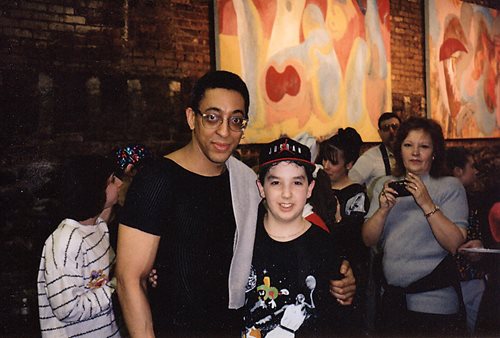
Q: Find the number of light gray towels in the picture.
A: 1